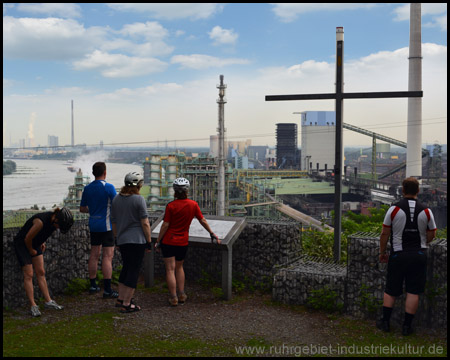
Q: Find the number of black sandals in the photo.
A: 2